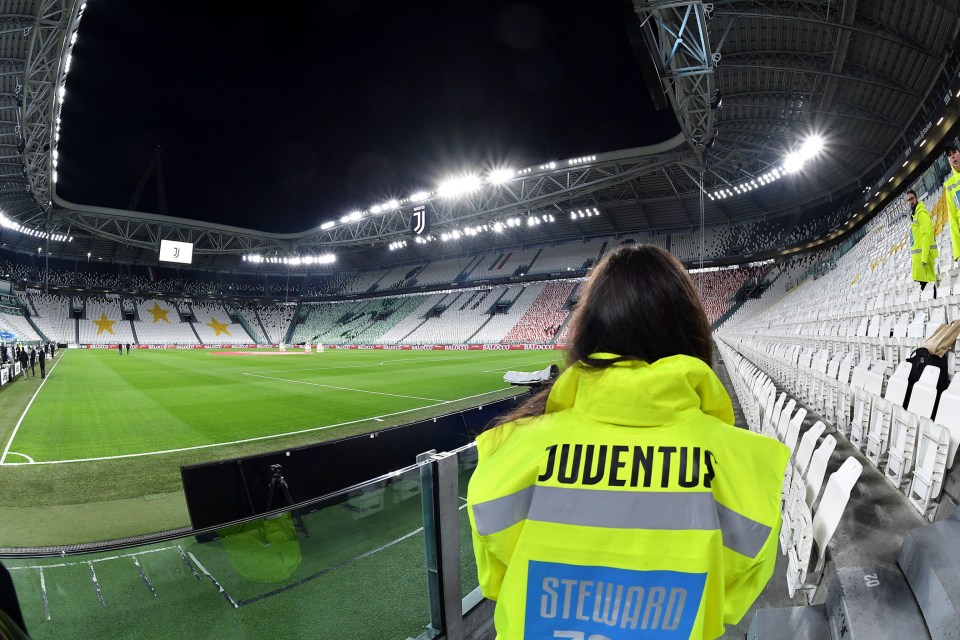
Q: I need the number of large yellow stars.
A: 3